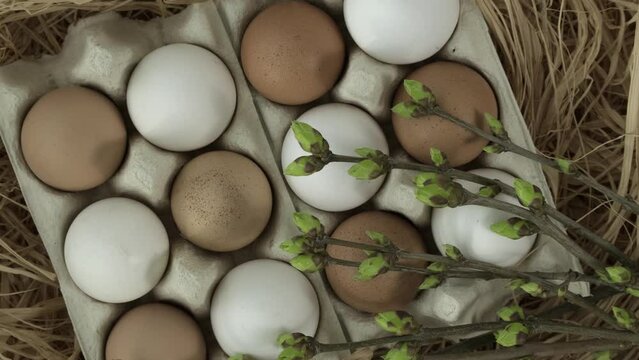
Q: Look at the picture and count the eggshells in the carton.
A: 12